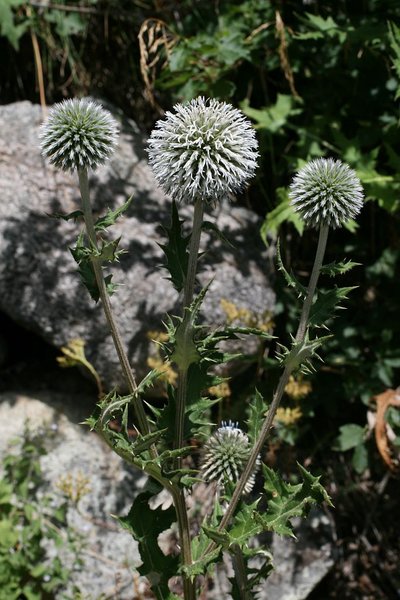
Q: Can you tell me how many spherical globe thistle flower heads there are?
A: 4